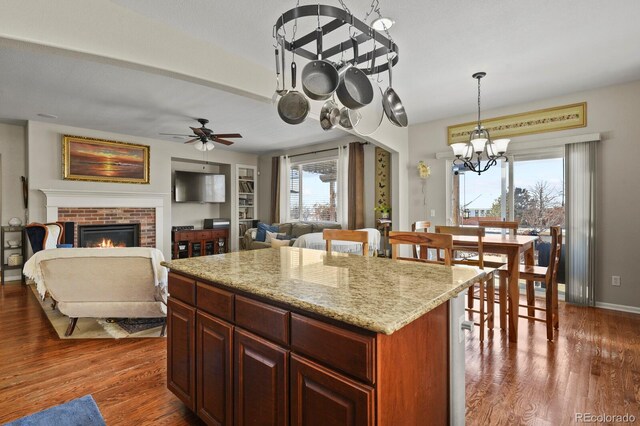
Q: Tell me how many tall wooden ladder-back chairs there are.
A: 6